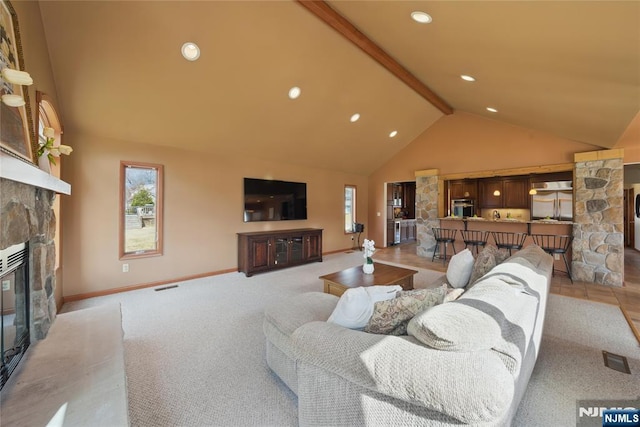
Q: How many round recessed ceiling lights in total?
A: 7